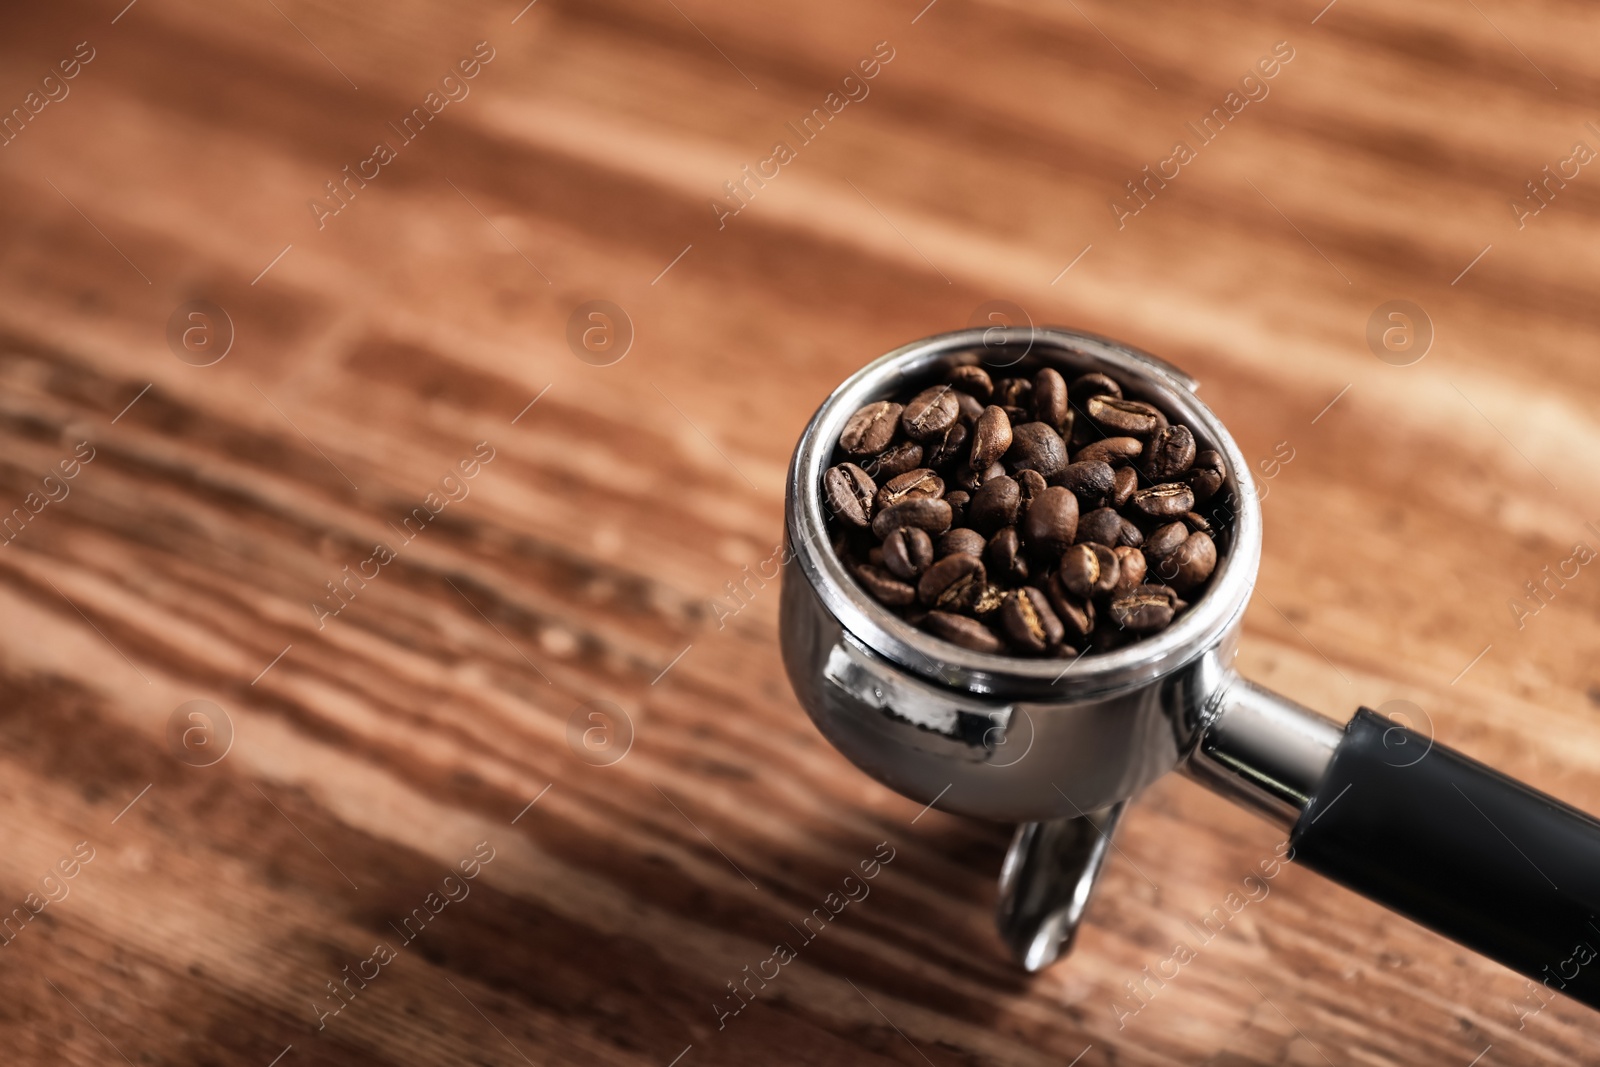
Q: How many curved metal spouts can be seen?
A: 1